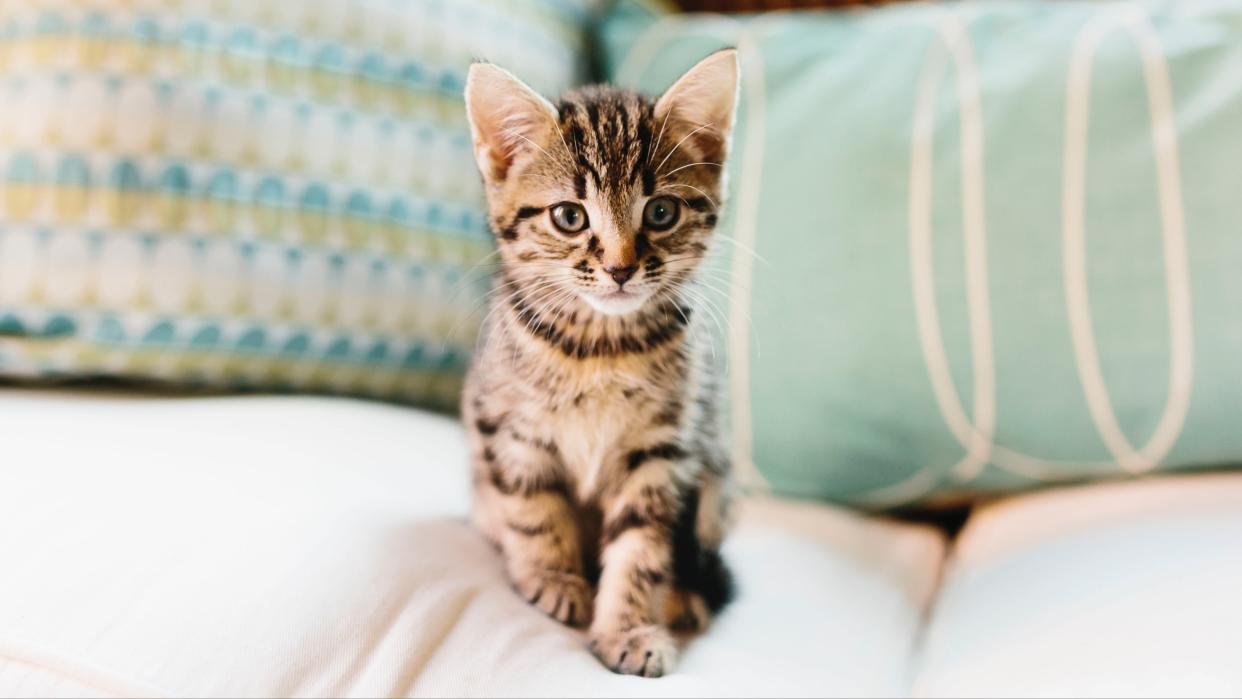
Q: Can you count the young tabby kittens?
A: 1